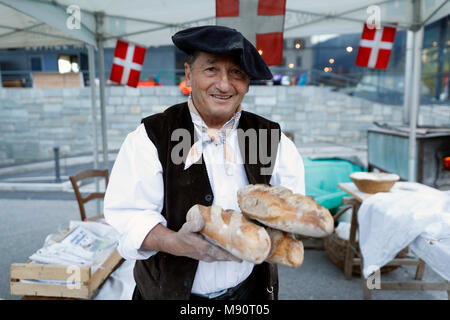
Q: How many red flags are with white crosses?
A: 3